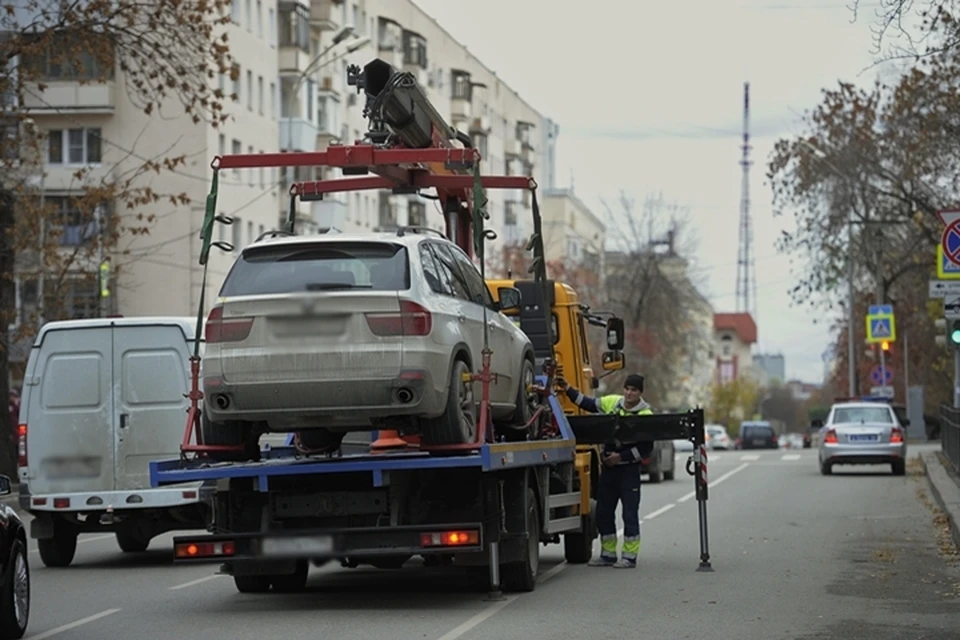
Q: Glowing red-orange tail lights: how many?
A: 5